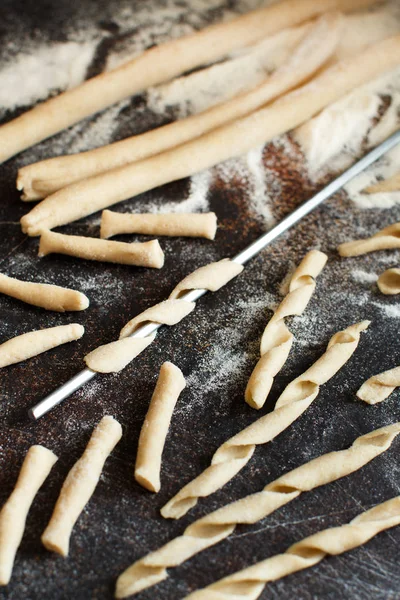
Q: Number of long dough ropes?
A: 3